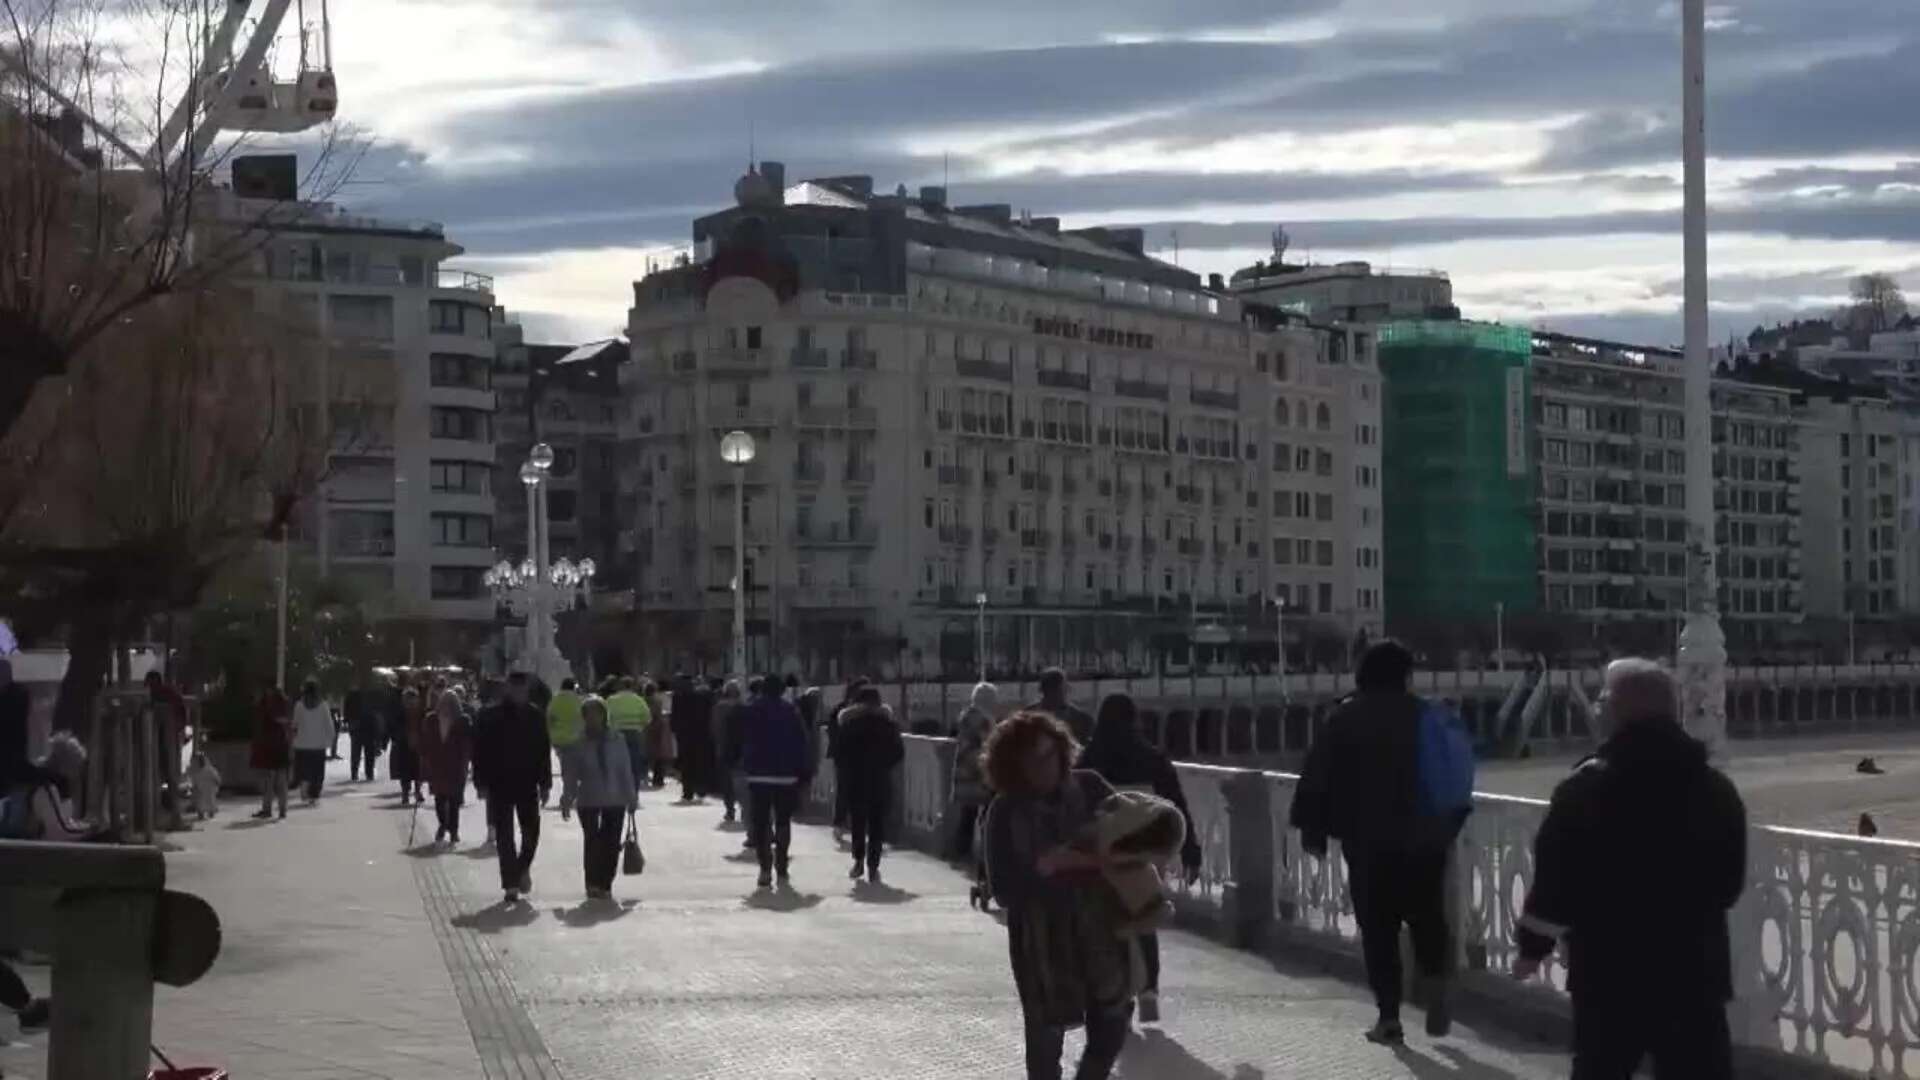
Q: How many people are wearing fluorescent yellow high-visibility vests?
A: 2